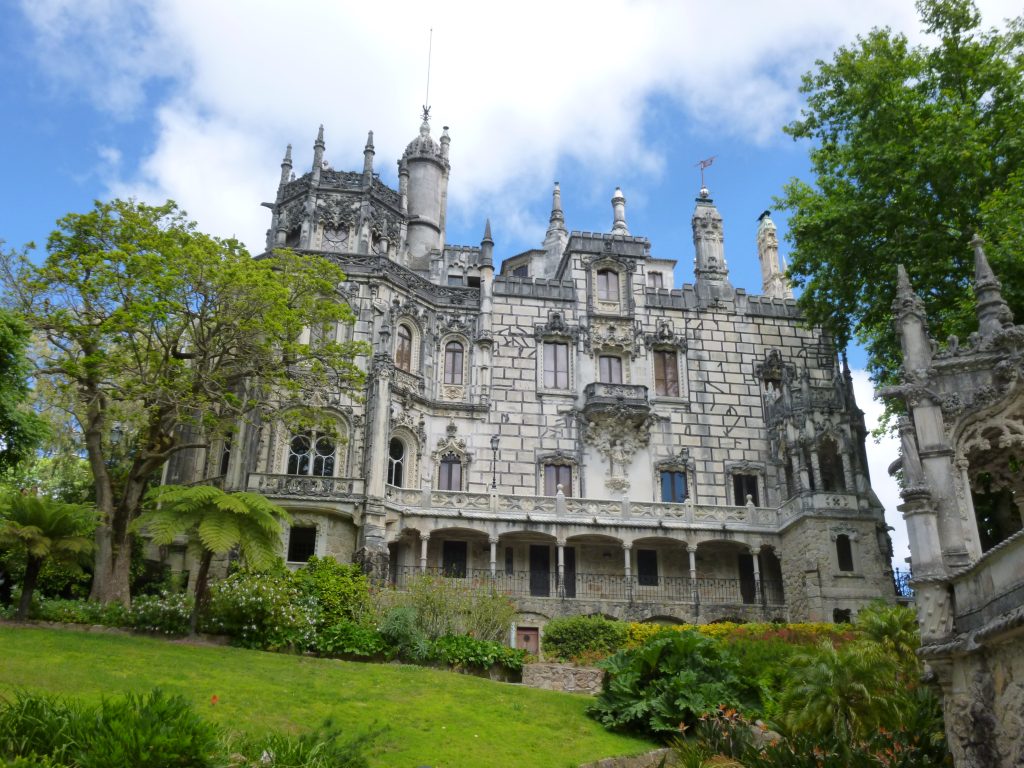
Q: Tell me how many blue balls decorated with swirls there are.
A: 0